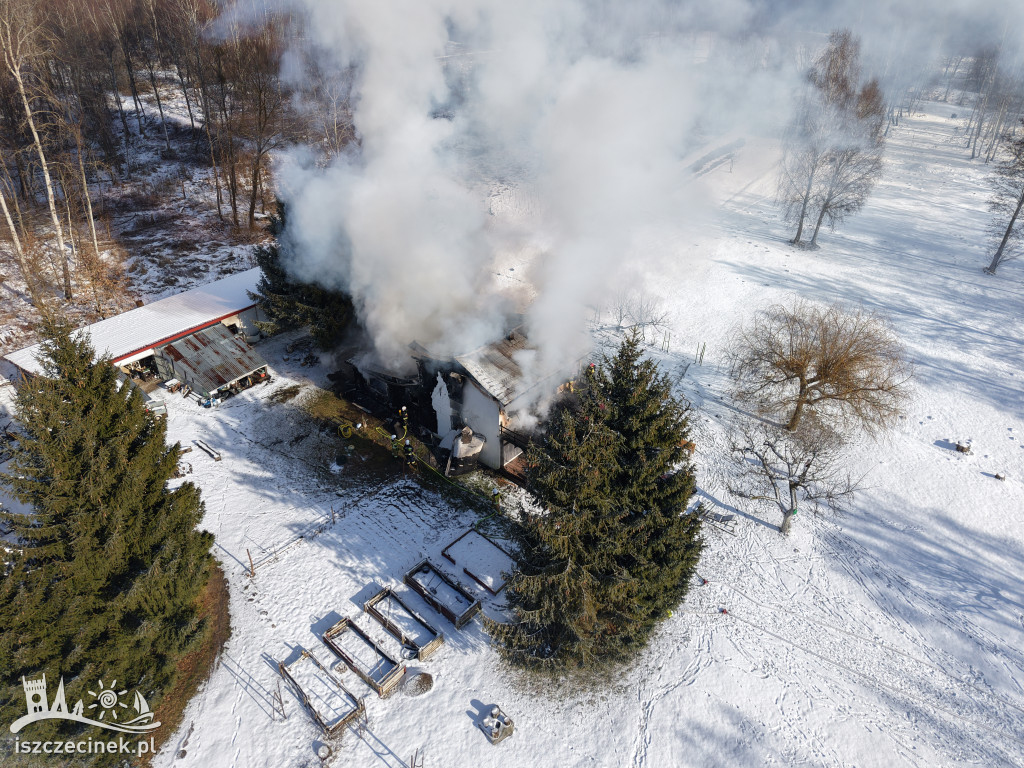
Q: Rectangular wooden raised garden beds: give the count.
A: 5